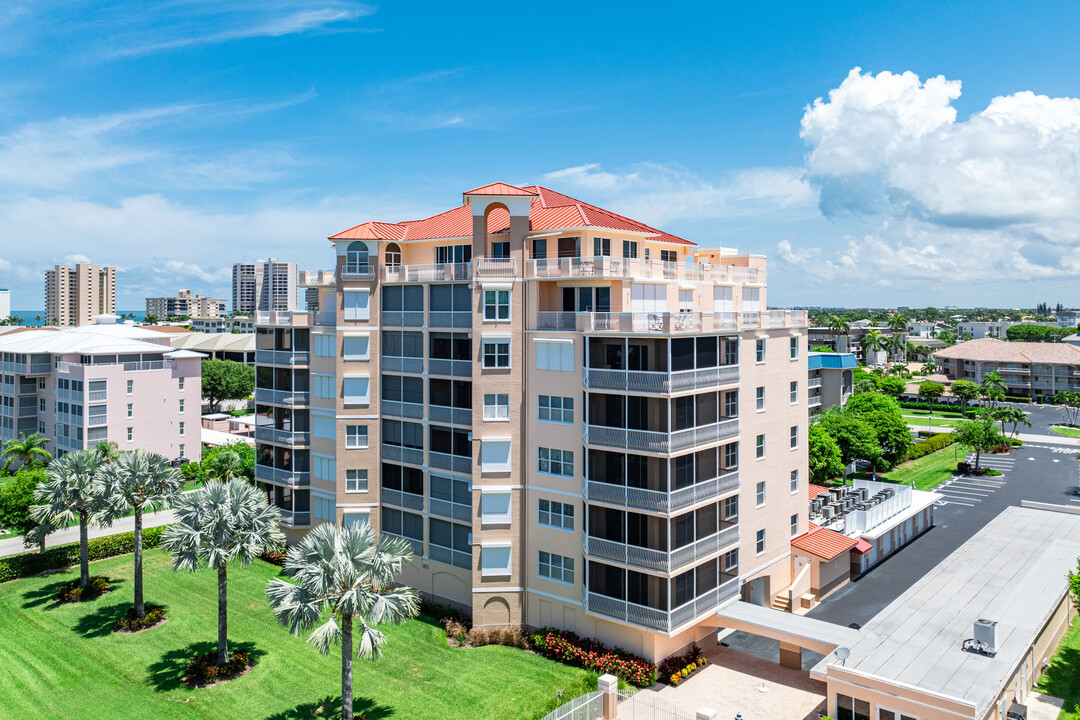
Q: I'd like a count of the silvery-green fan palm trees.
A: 4